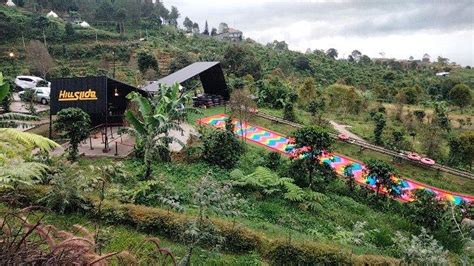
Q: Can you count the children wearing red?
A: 0